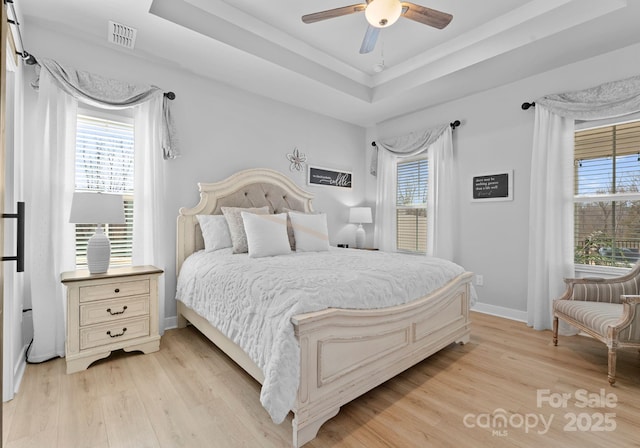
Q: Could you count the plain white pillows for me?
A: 3